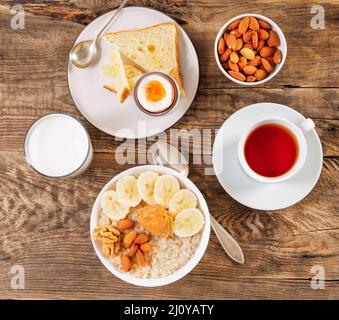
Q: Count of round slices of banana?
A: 6